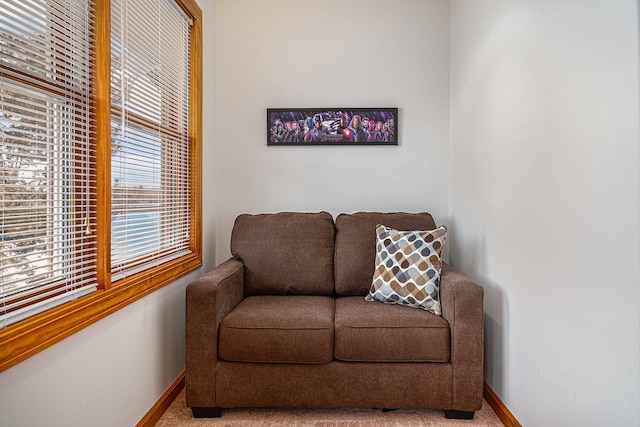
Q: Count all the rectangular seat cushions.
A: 2